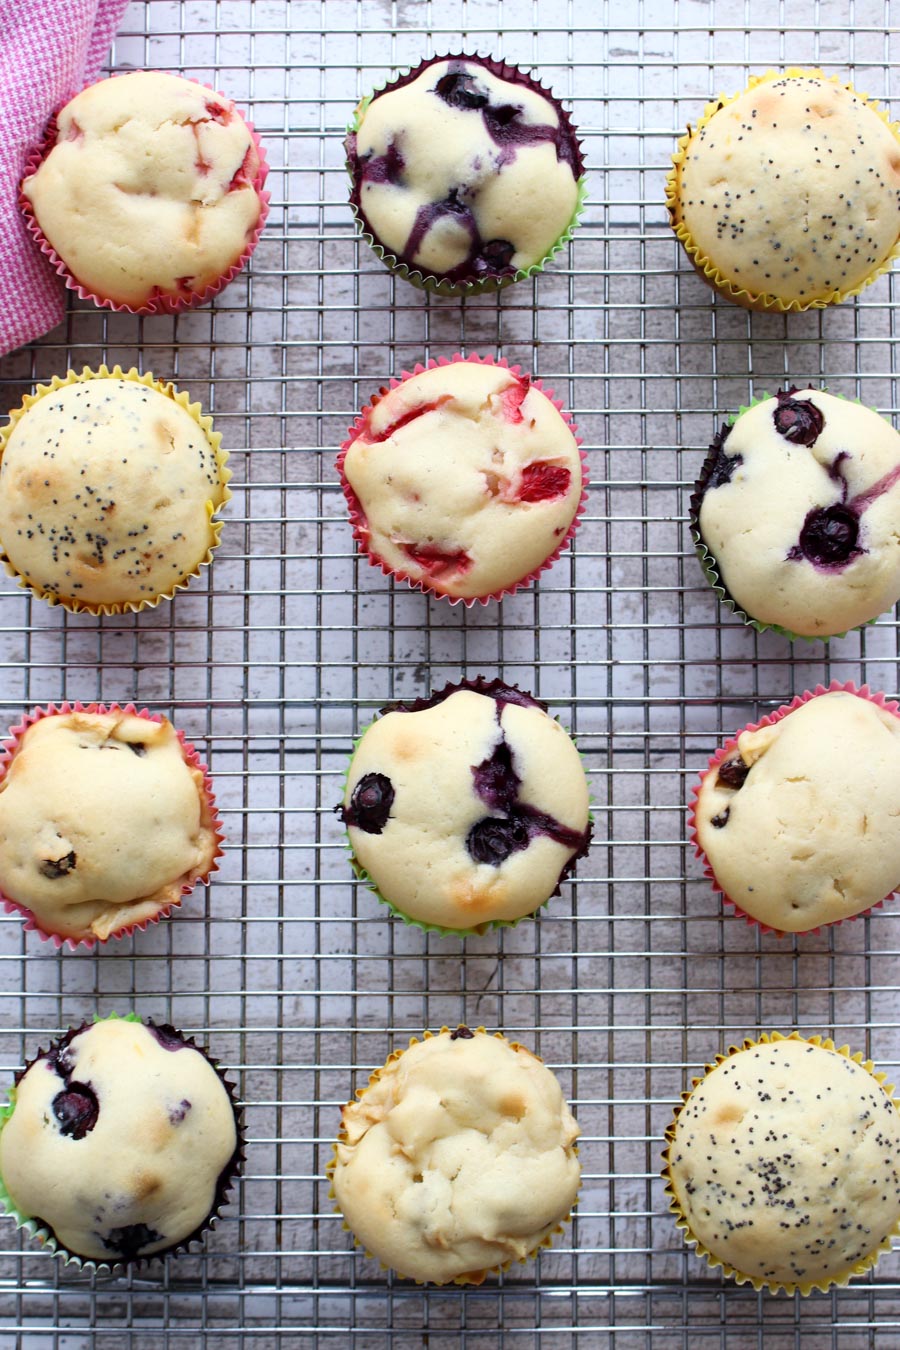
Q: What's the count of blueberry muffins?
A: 4